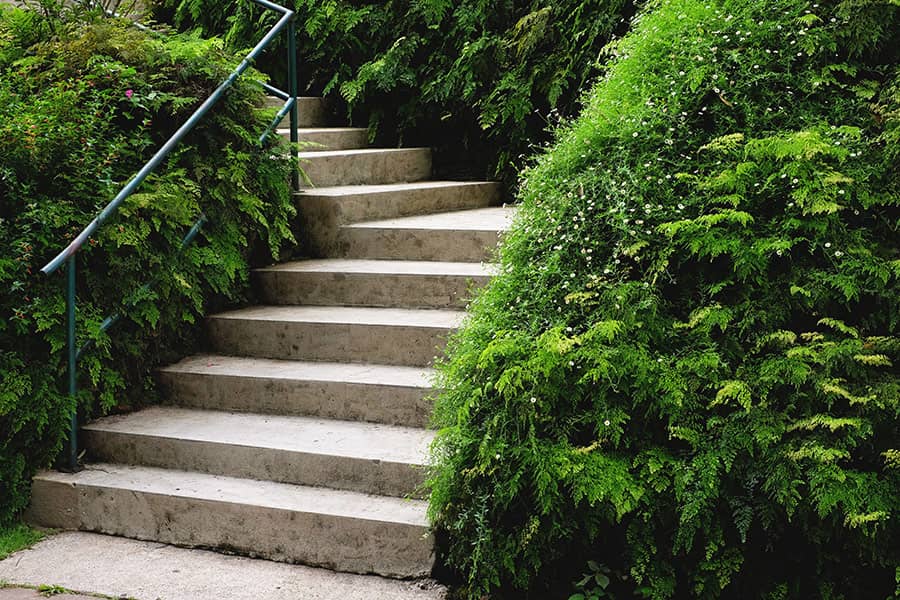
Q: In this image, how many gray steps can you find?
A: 10